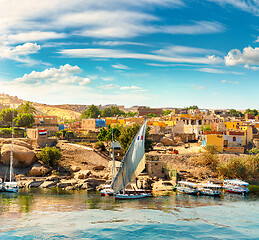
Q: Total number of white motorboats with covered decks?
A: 3